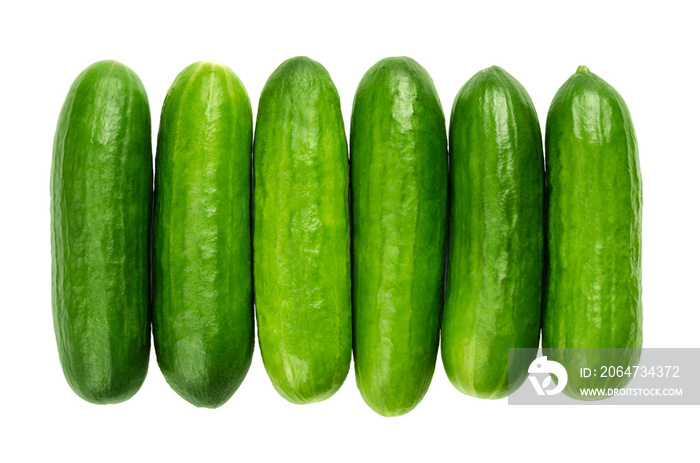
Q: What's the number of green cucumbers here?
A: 6